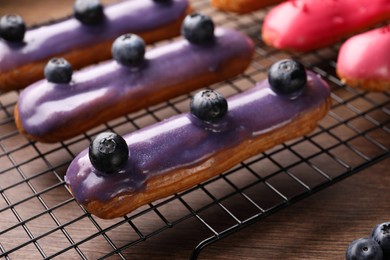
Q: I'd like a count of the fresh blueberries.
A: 11